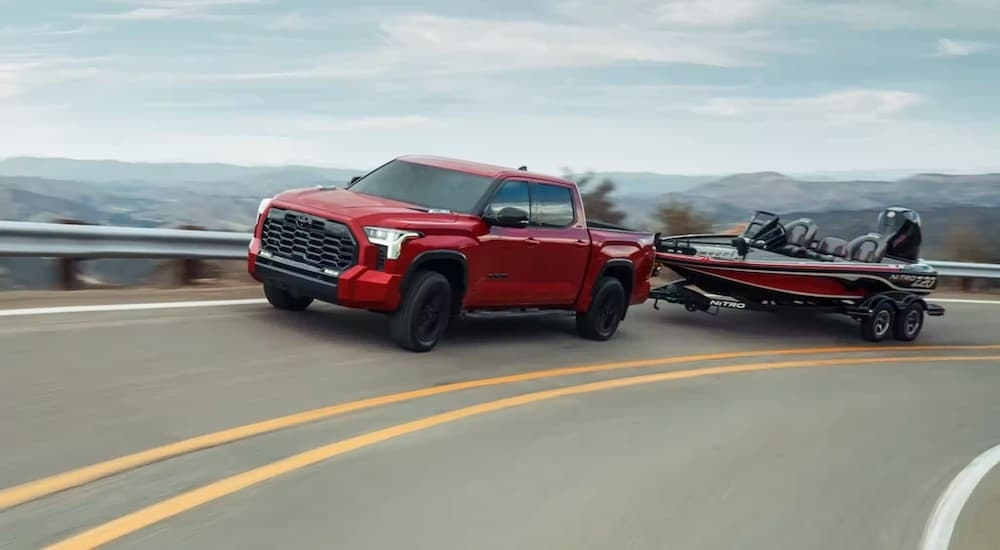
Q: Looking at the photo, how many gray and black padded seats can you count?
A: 3